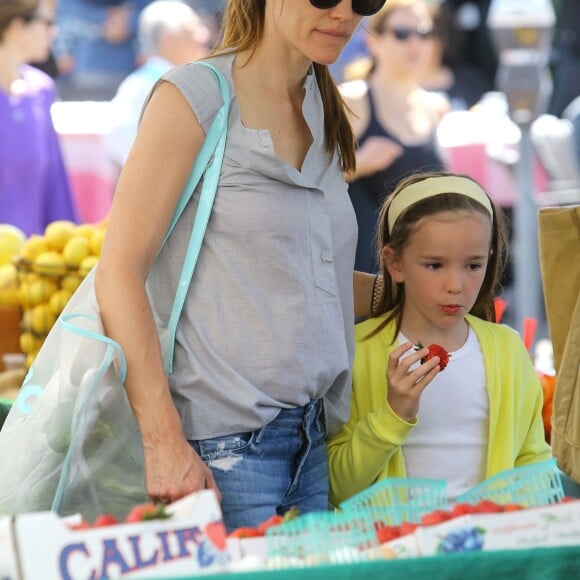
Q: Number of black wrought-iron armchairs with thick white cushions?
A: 0